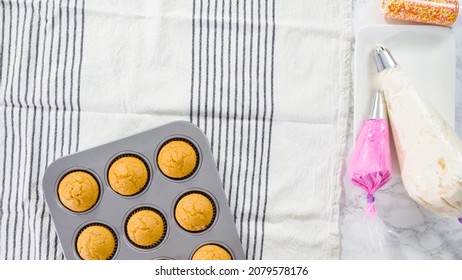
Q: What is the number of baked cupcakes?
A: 7